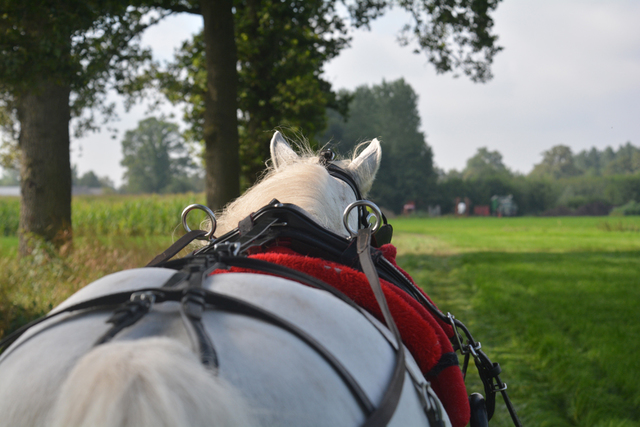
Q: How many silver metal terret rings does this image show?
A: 2